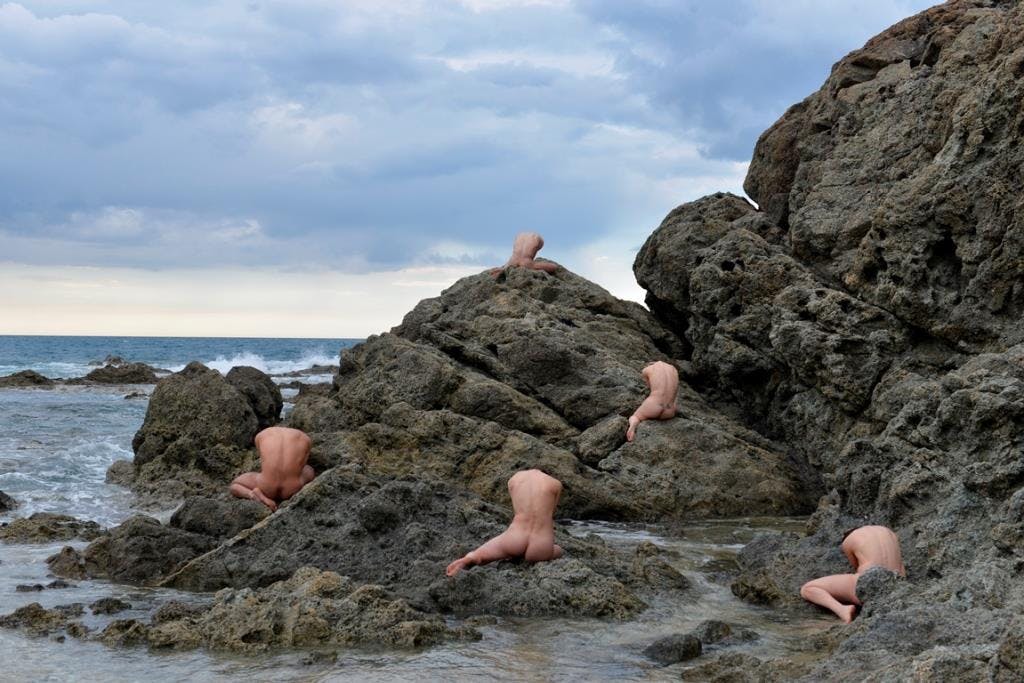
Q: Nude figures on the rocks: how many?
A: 5